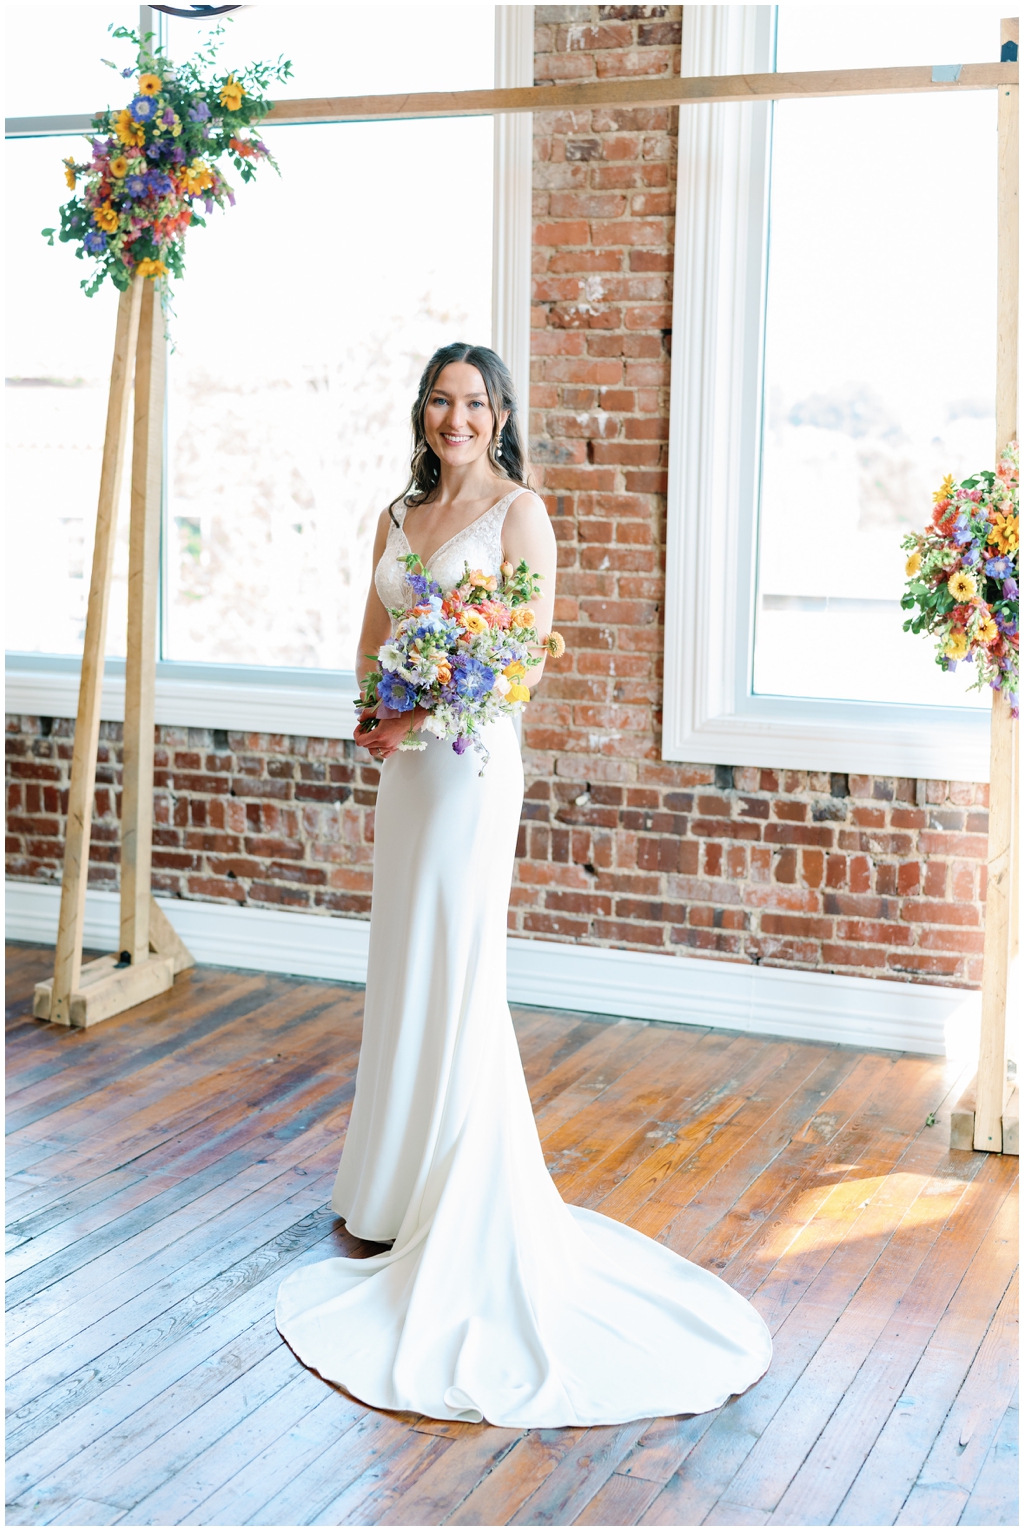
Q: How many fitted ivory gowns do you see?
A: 1